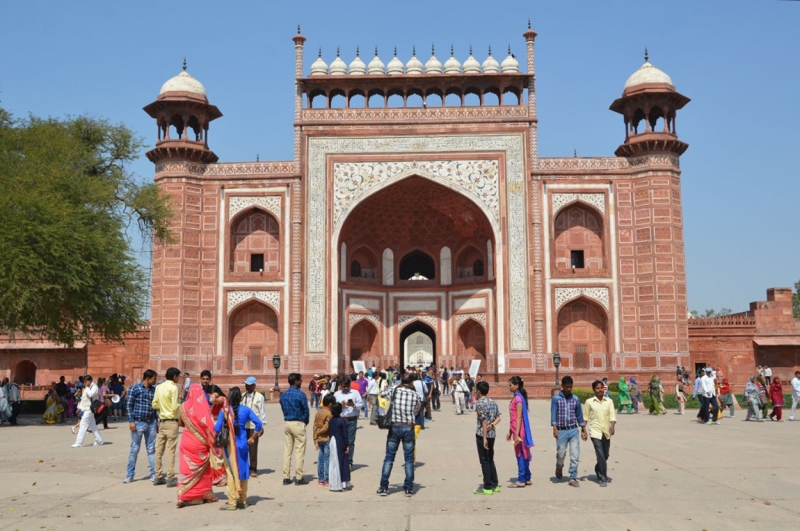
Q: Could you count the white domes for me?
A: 13